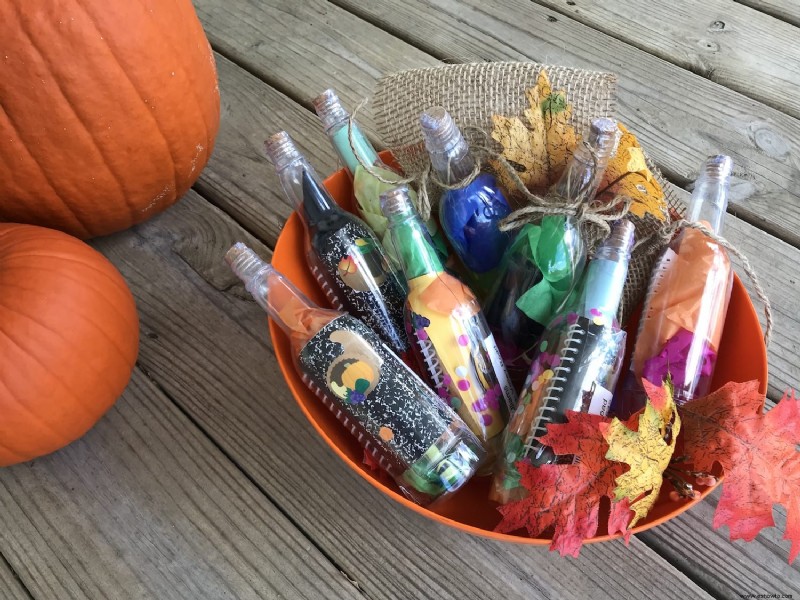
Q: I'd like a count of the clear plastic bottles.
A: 8